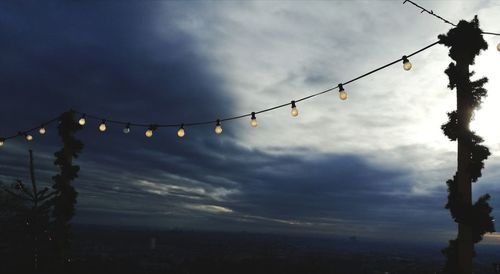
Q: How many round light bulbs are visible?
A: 14